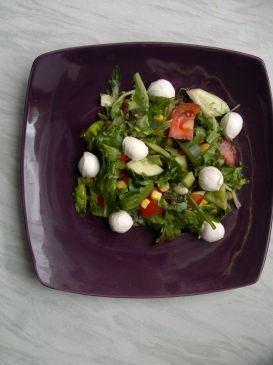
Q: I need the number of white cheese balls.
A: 7